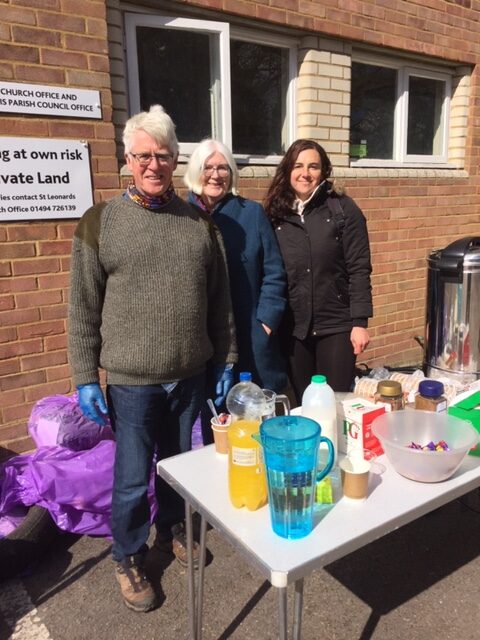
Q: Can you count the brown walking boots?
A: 2